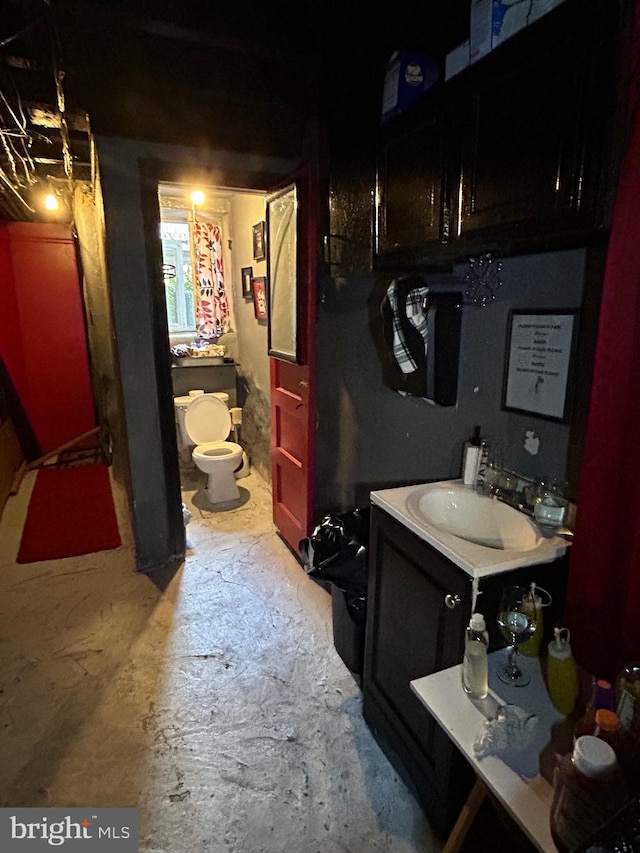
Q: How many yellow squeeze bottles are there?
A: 2